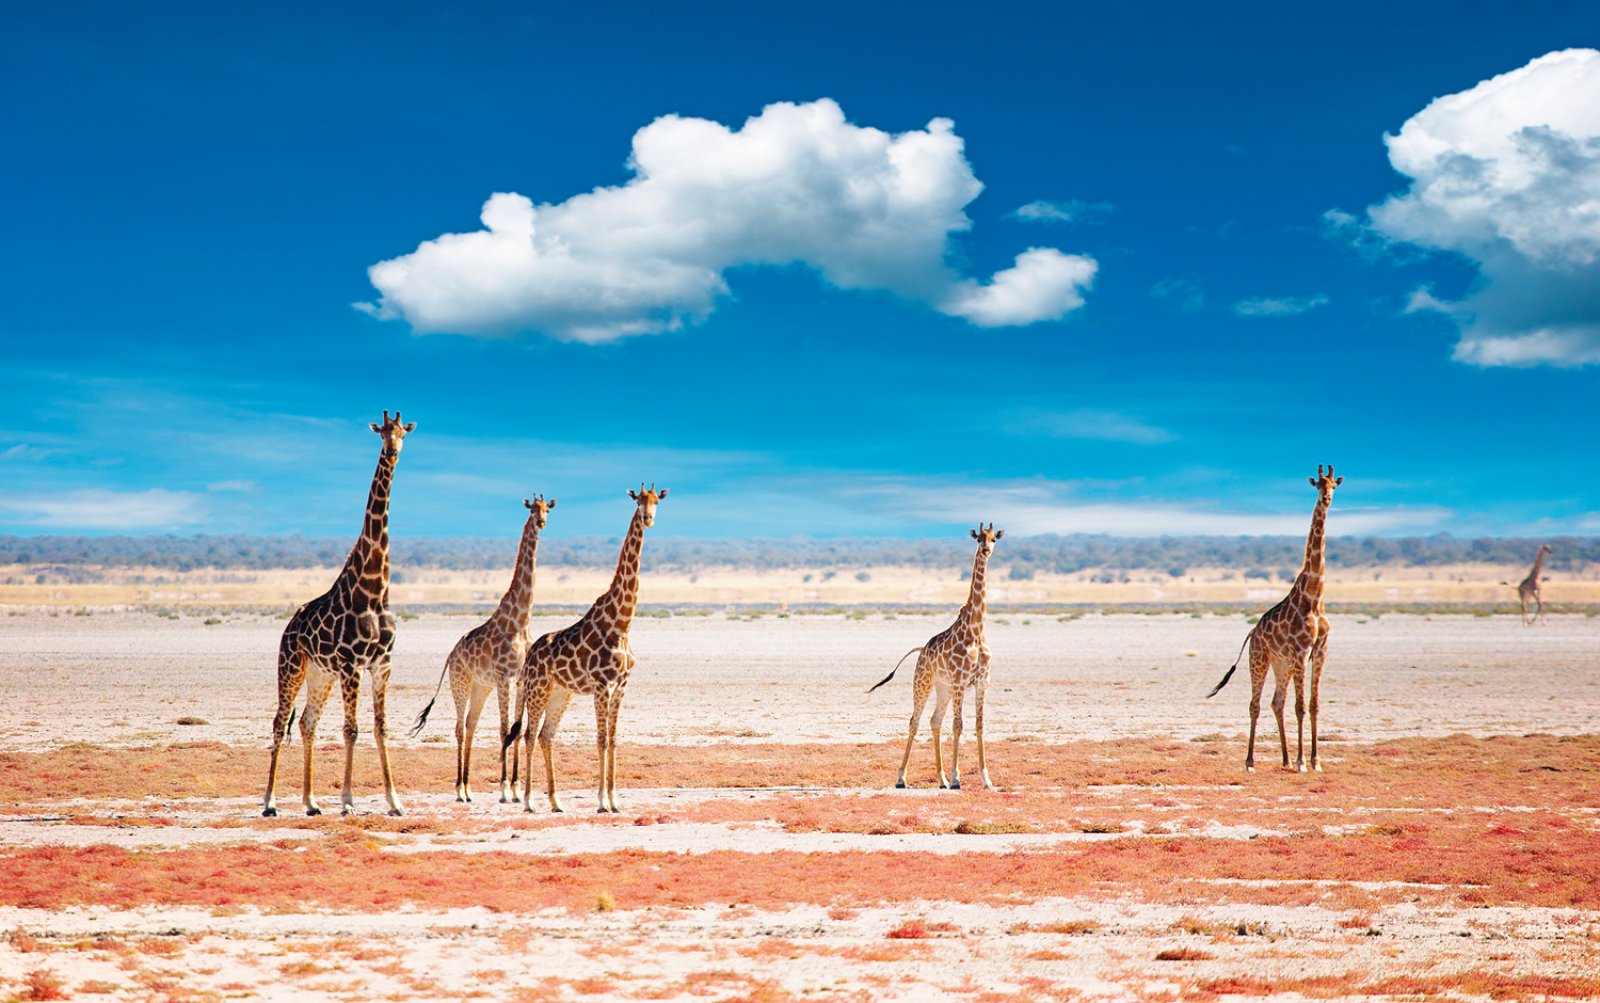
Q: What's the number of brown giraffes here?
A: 6